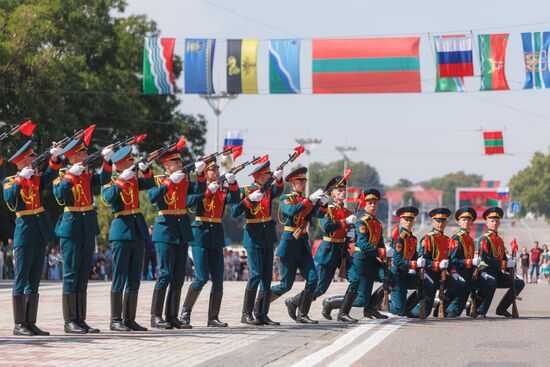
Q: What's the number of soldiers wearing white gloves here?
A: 13